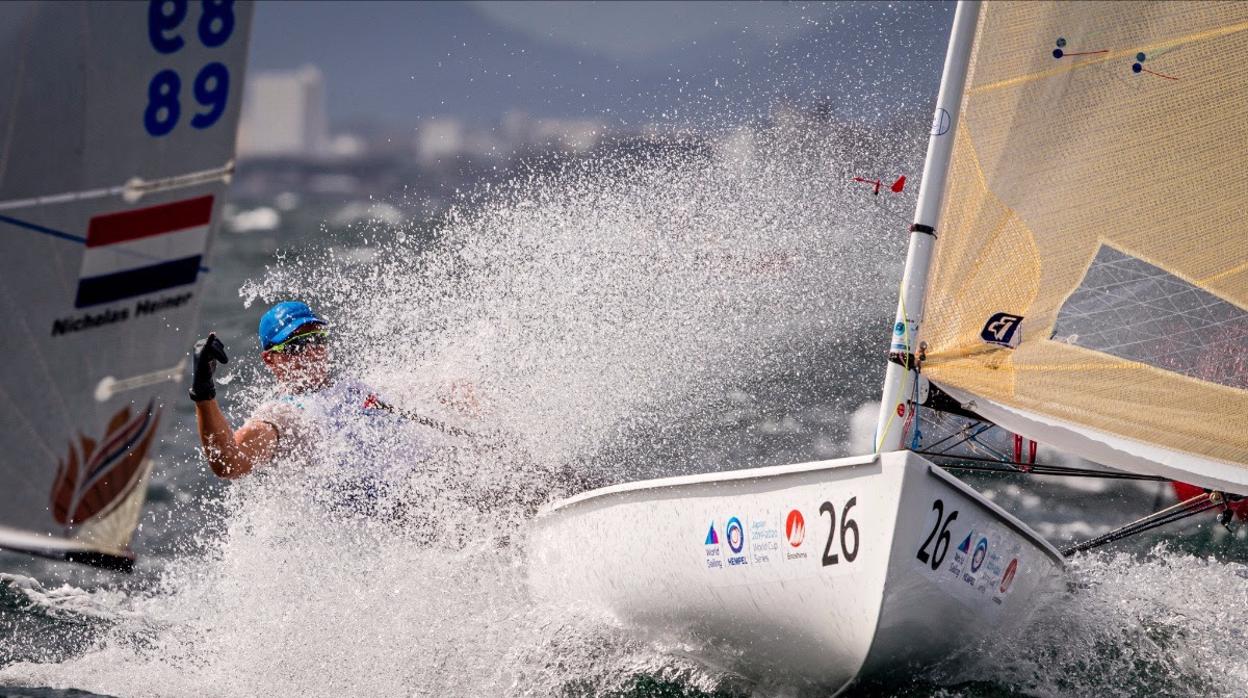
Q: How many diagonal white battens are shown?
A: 2